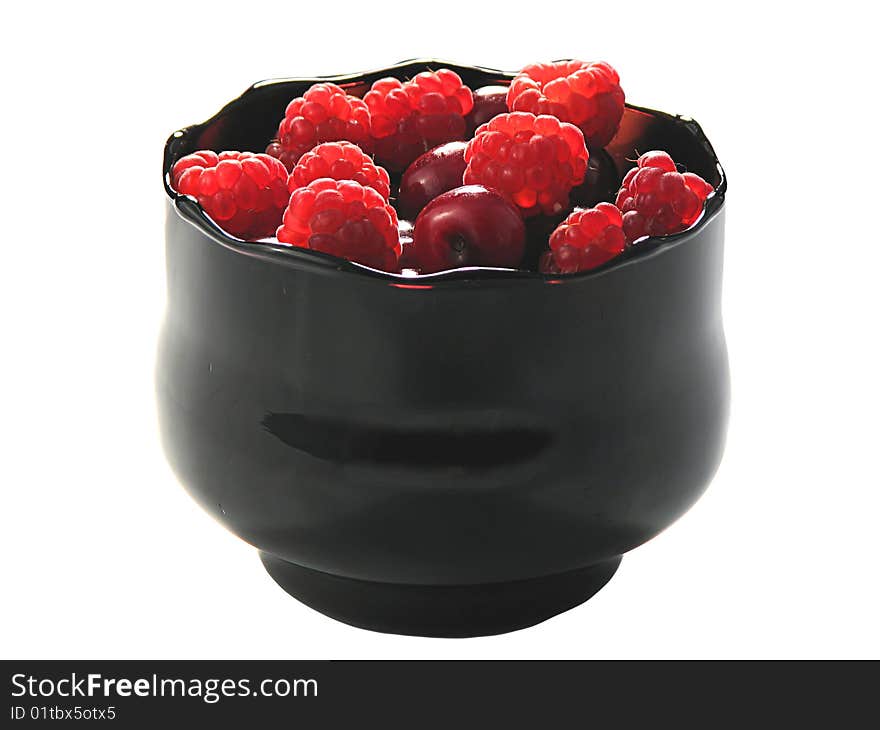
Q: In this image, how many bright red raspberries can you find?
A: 9